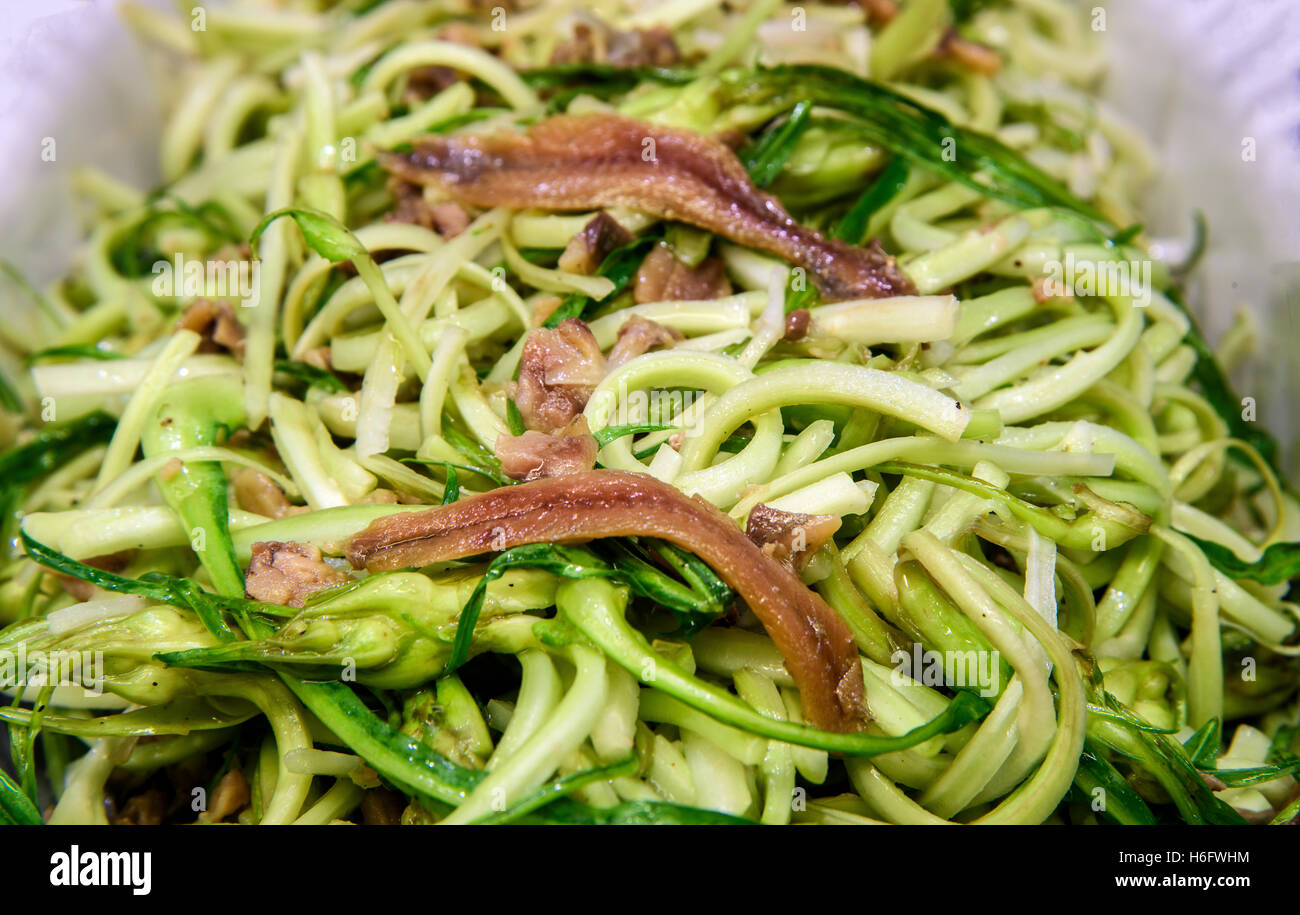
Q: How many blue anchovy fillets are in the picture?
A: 0